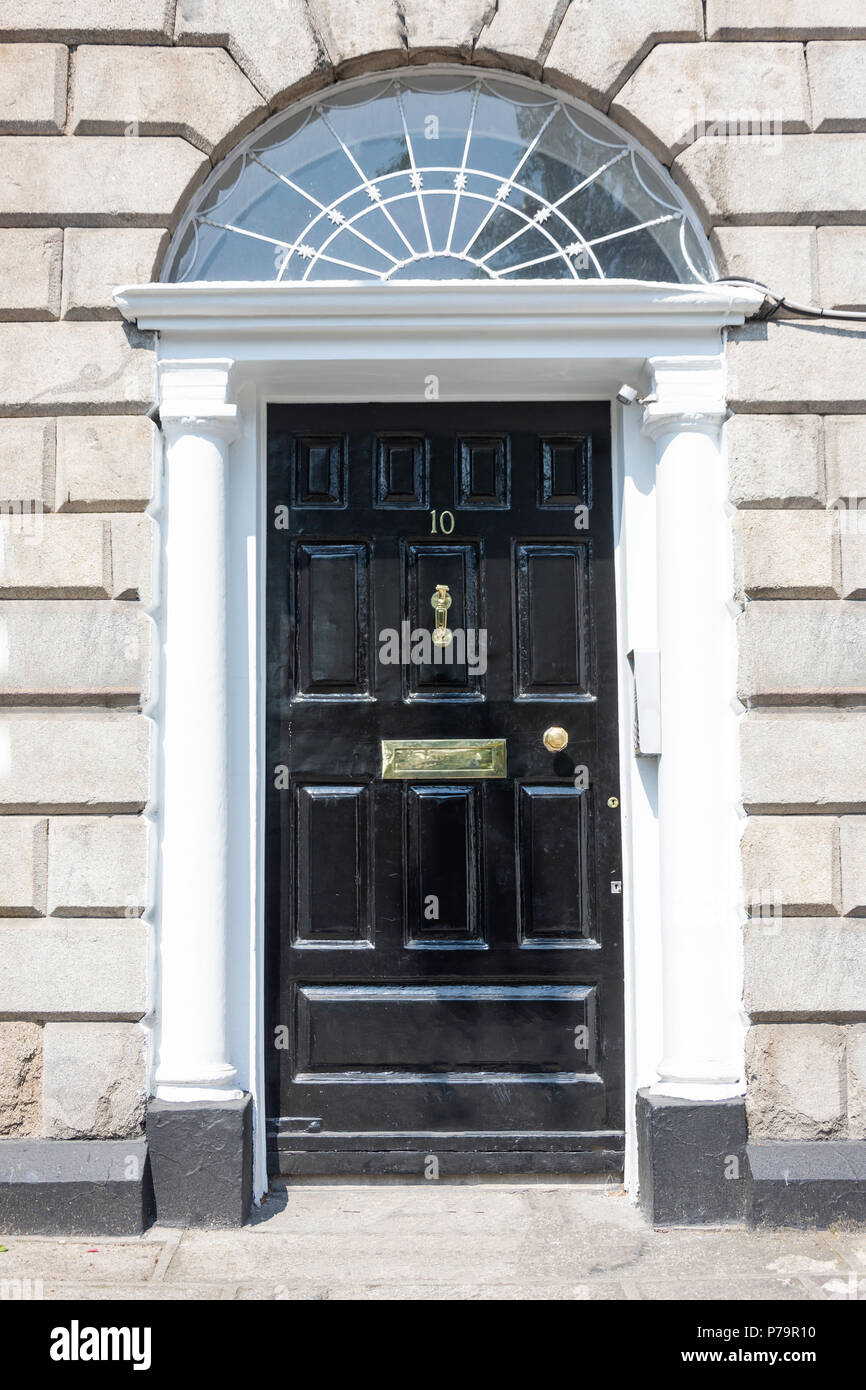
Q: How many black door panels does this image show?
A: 11